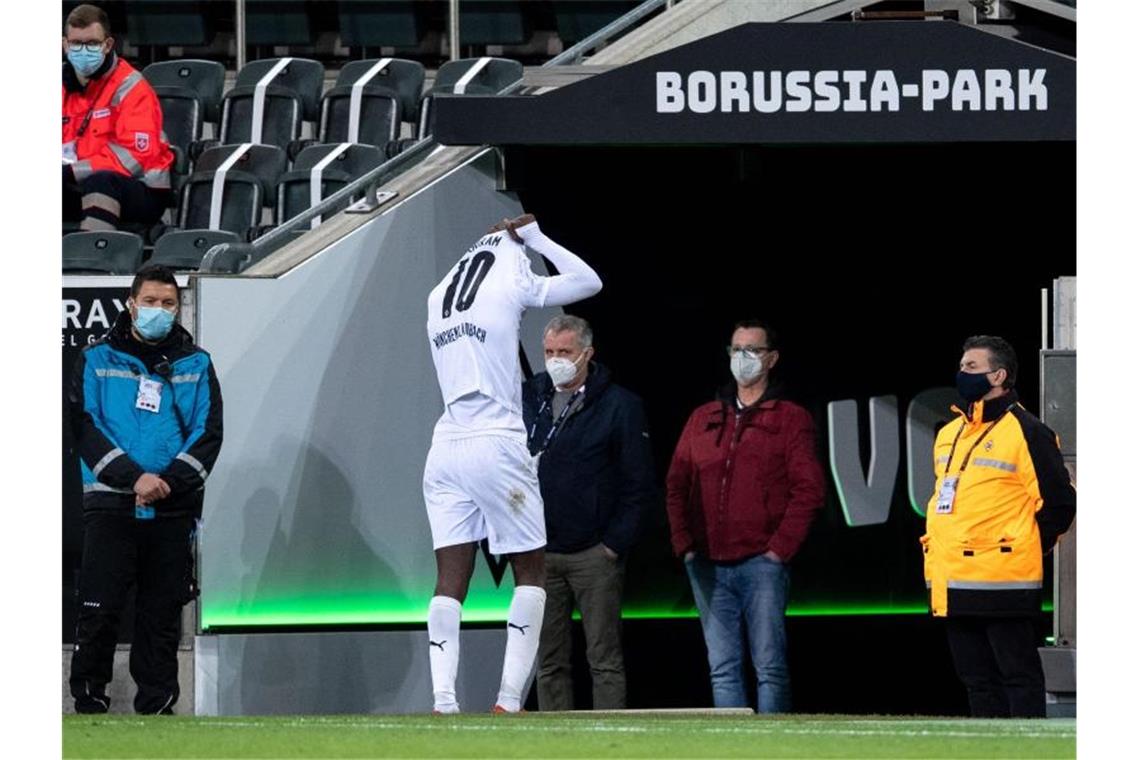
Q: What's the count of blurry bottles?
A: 0